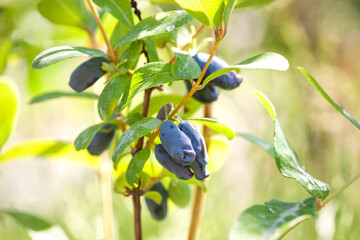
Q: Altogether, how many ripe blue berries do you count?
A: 8